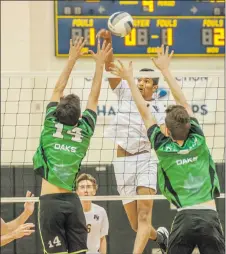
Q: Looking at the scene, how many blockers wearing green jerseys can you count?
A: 2